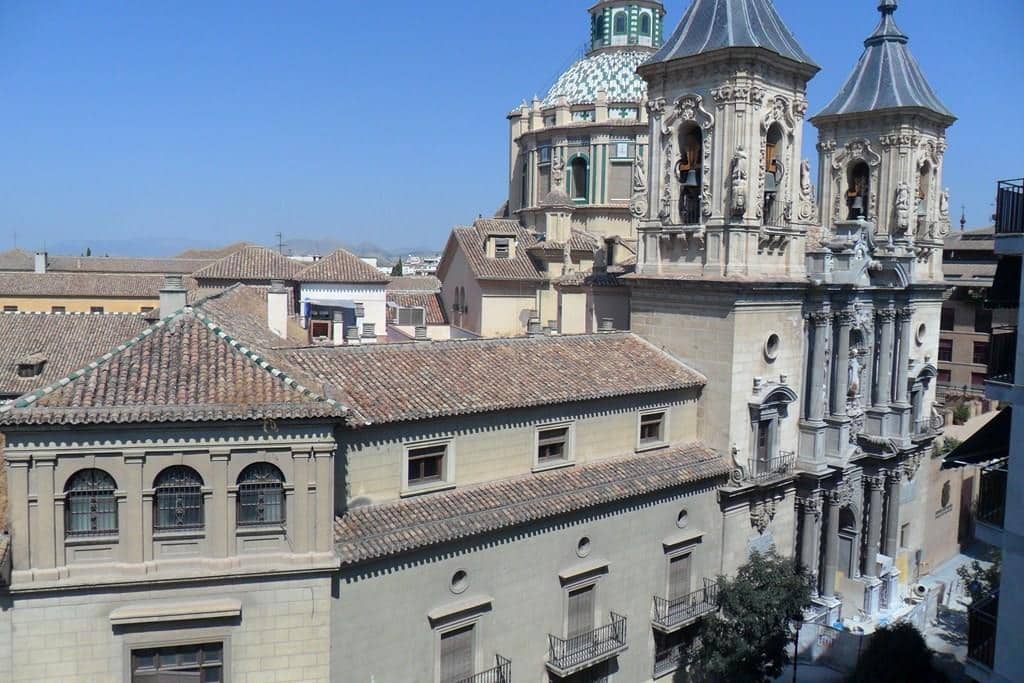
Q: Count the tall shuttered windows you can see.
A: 3